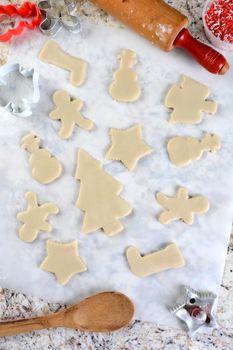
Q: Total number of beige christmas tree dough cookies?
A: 1